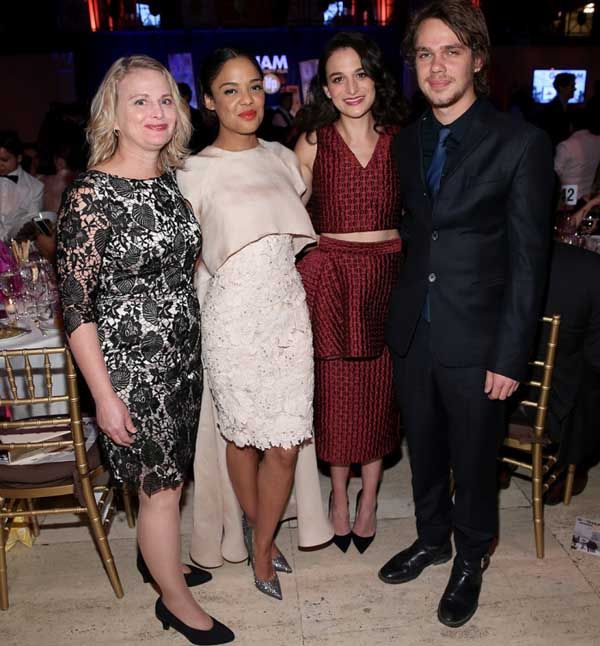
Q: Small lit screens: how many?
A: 3